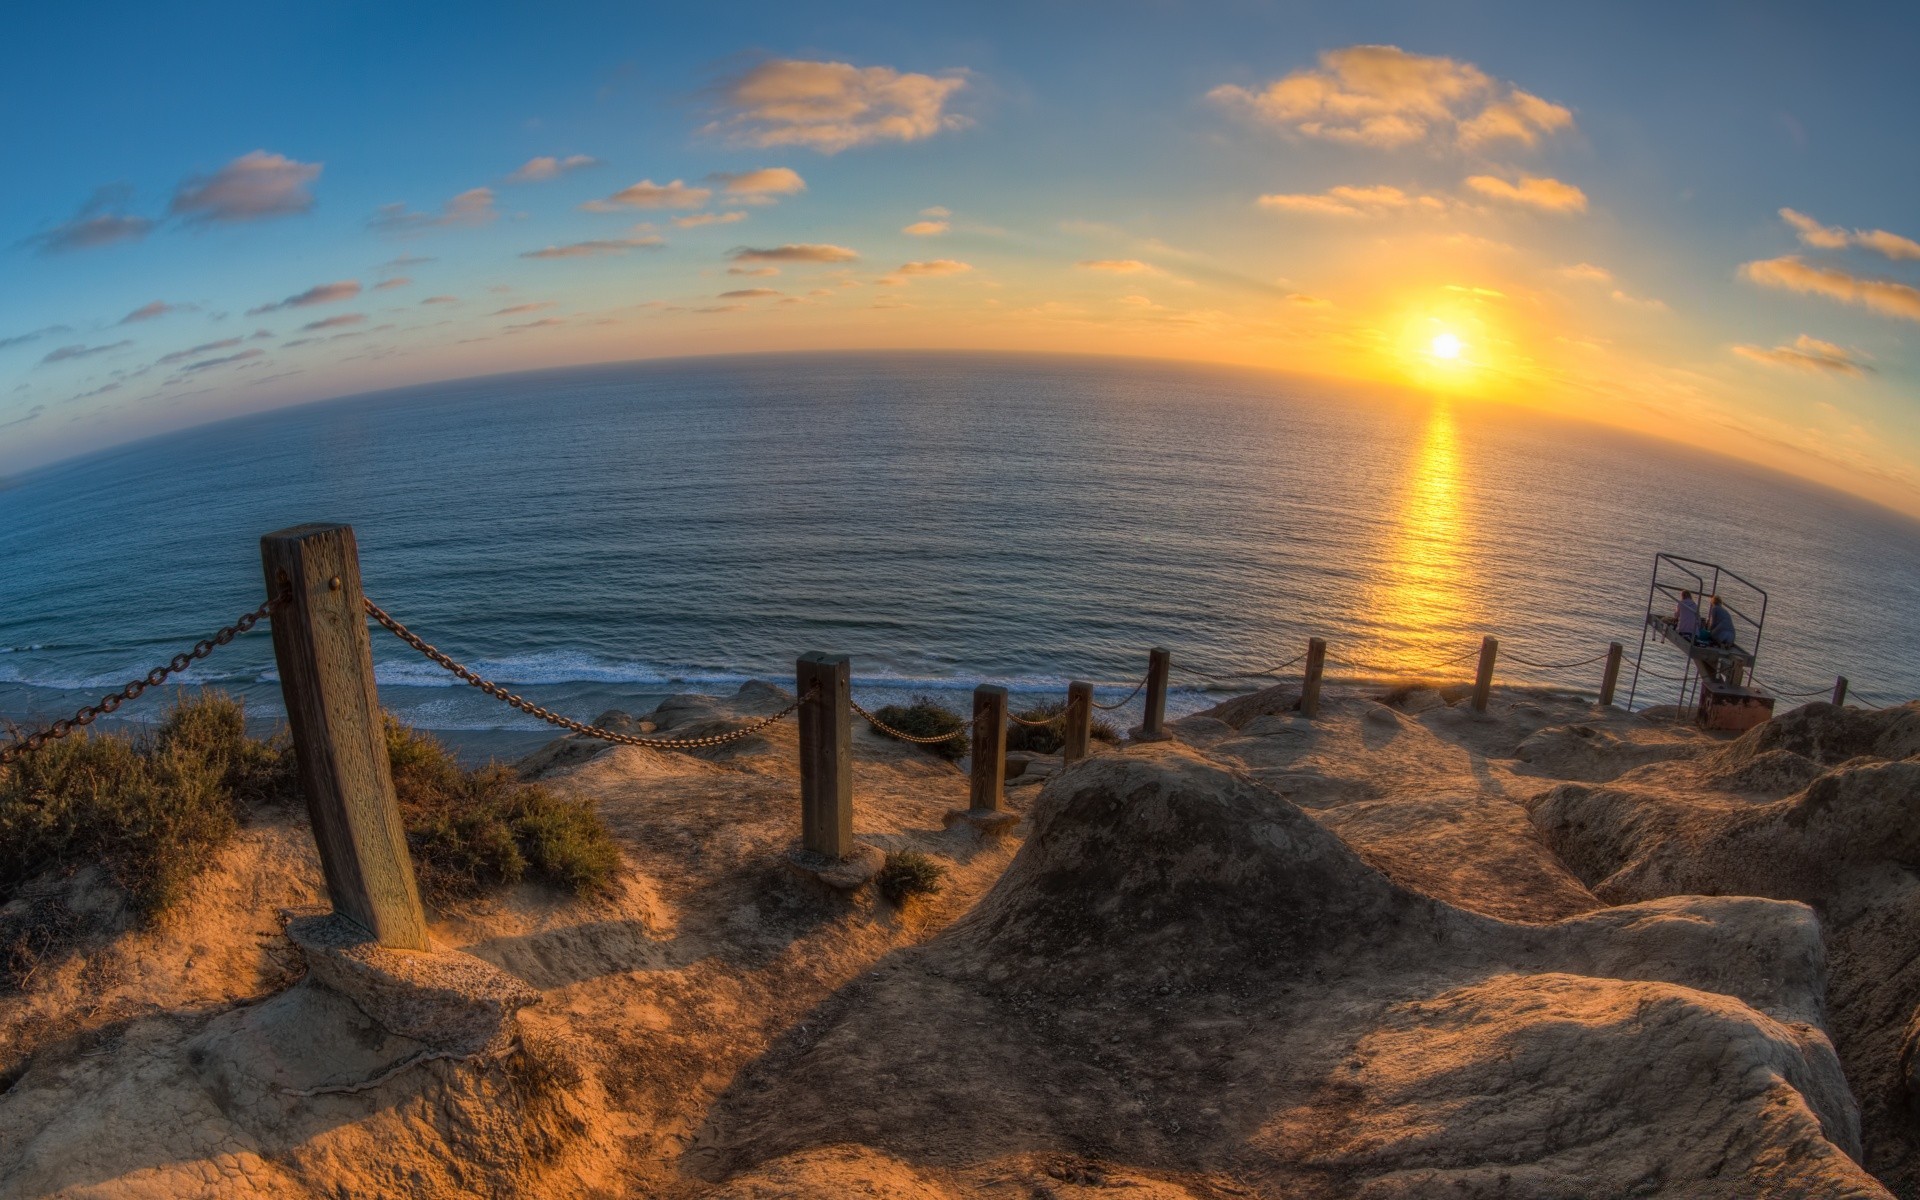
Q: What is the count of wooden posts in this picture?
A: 9